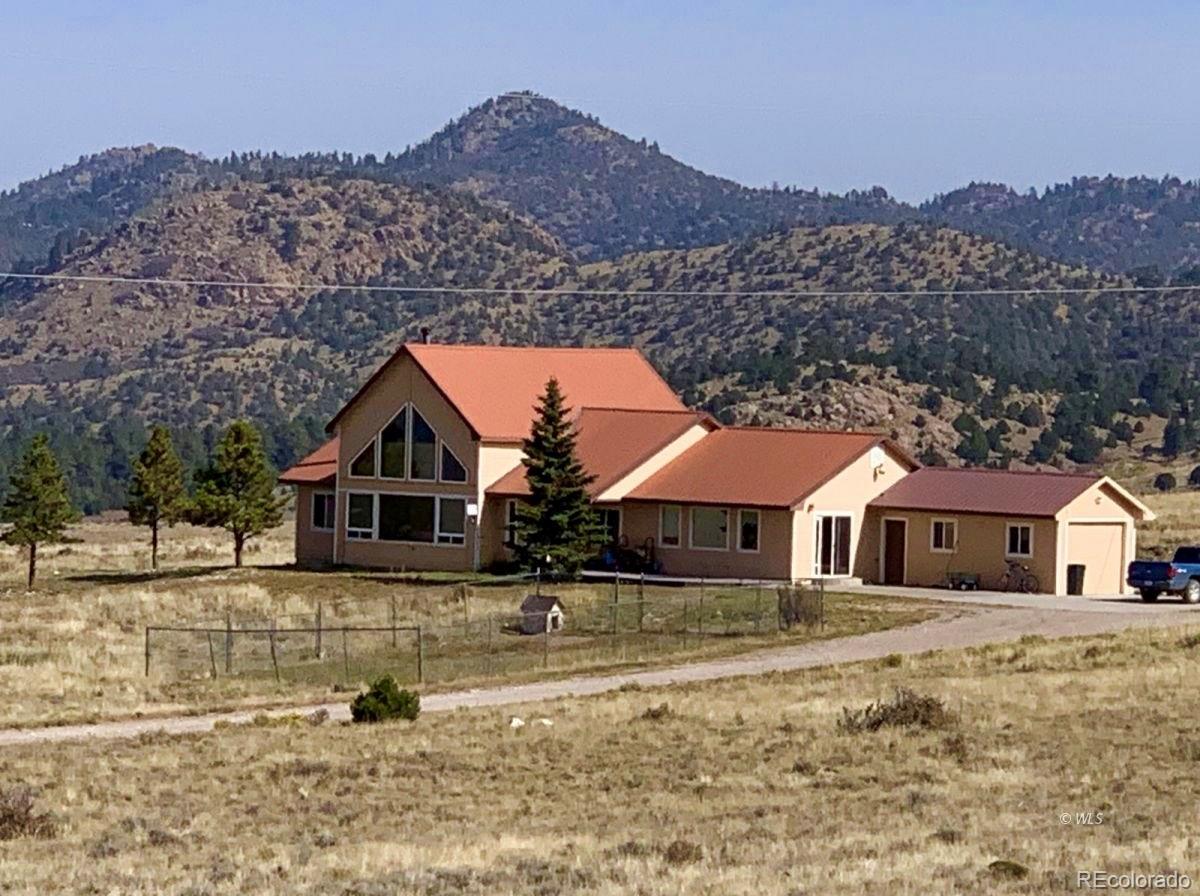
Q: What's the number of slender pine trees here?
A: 3